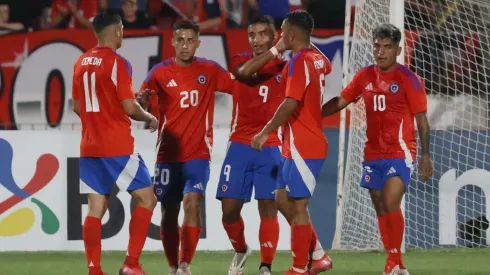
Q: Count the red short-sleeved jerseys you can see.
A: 5